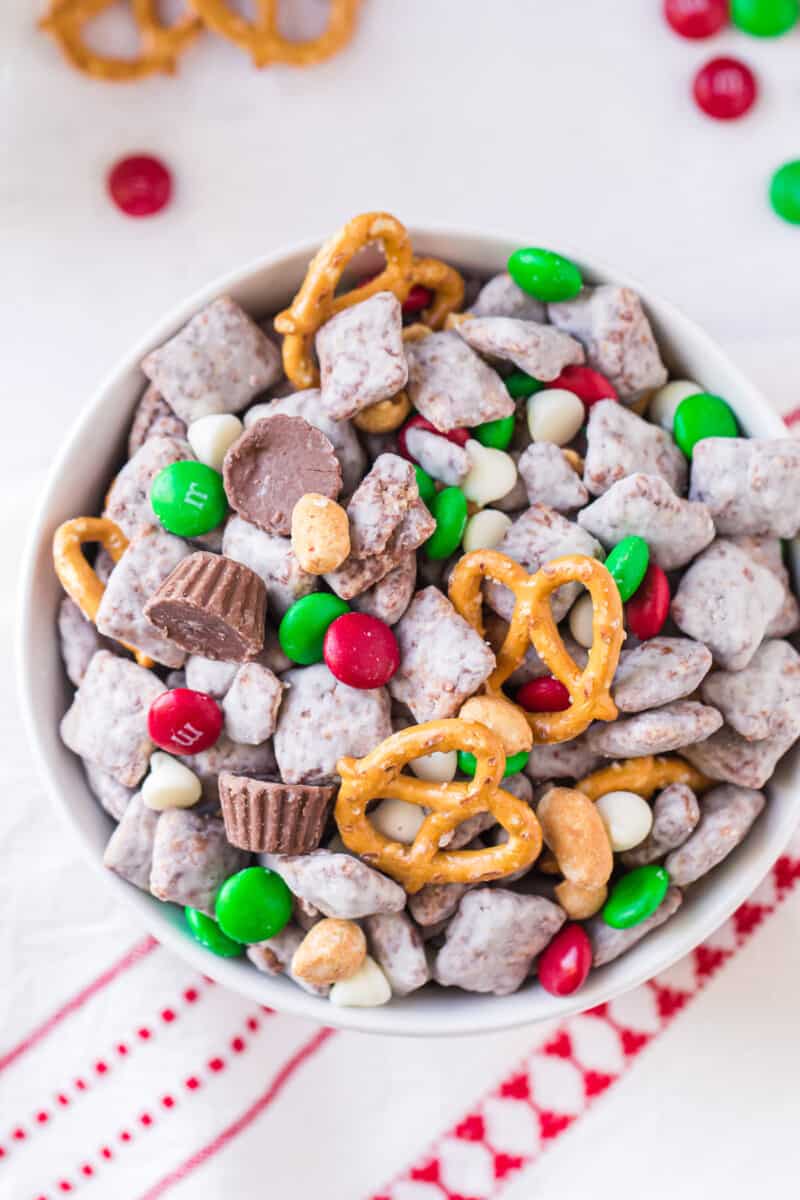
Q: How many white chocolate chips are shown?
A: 11